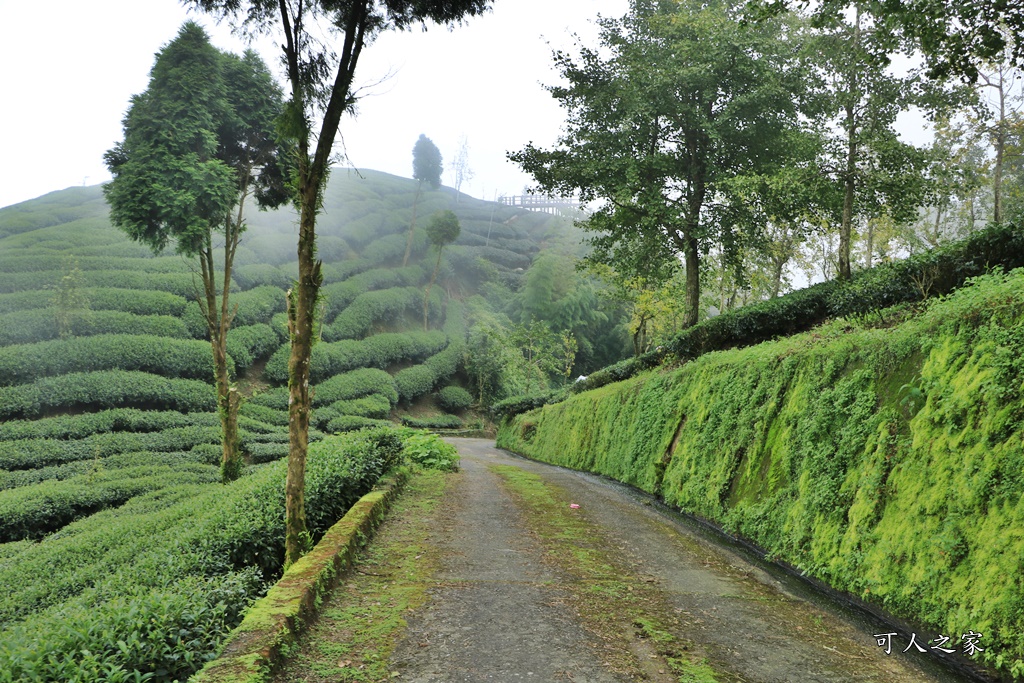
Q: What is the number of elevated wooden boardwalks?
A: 1